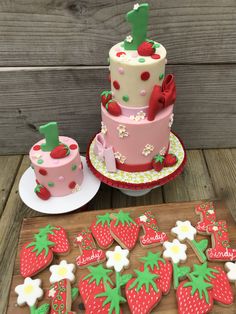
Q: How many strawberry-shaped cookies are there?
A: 10